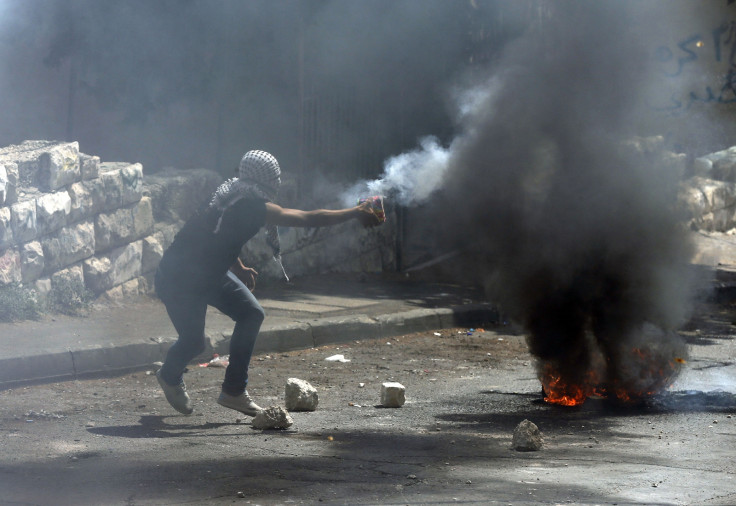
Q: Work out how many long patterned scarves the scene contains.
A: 1